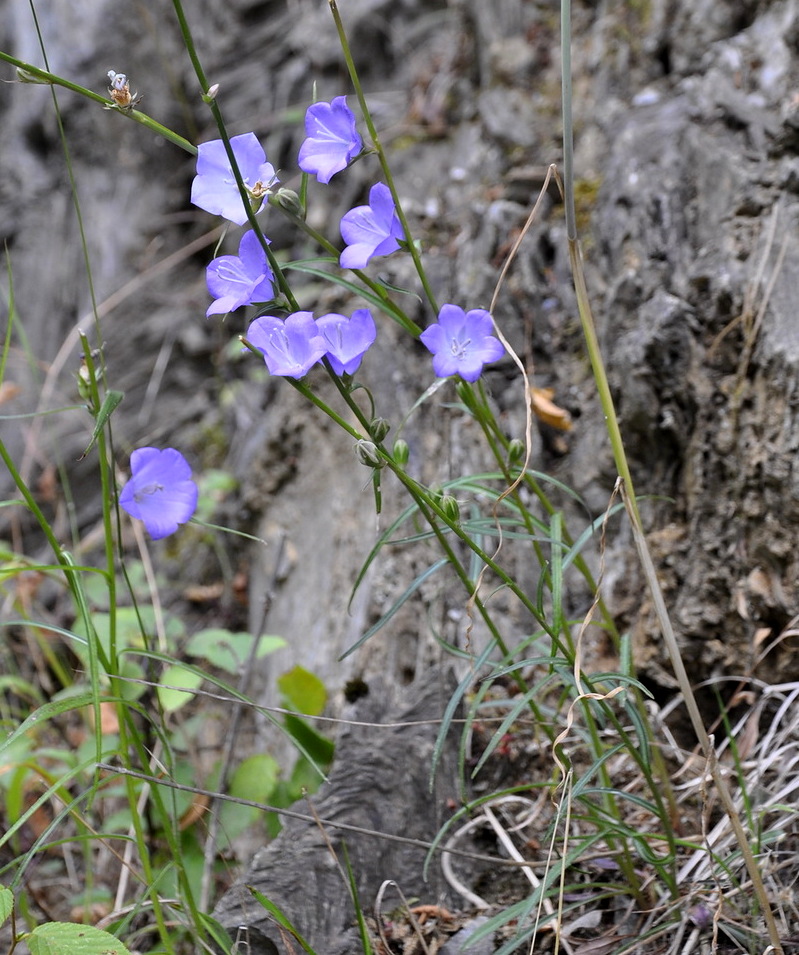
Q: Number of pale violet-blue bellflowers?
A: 8